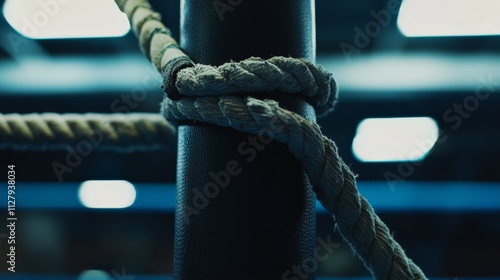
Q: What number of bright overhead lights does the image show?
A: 4